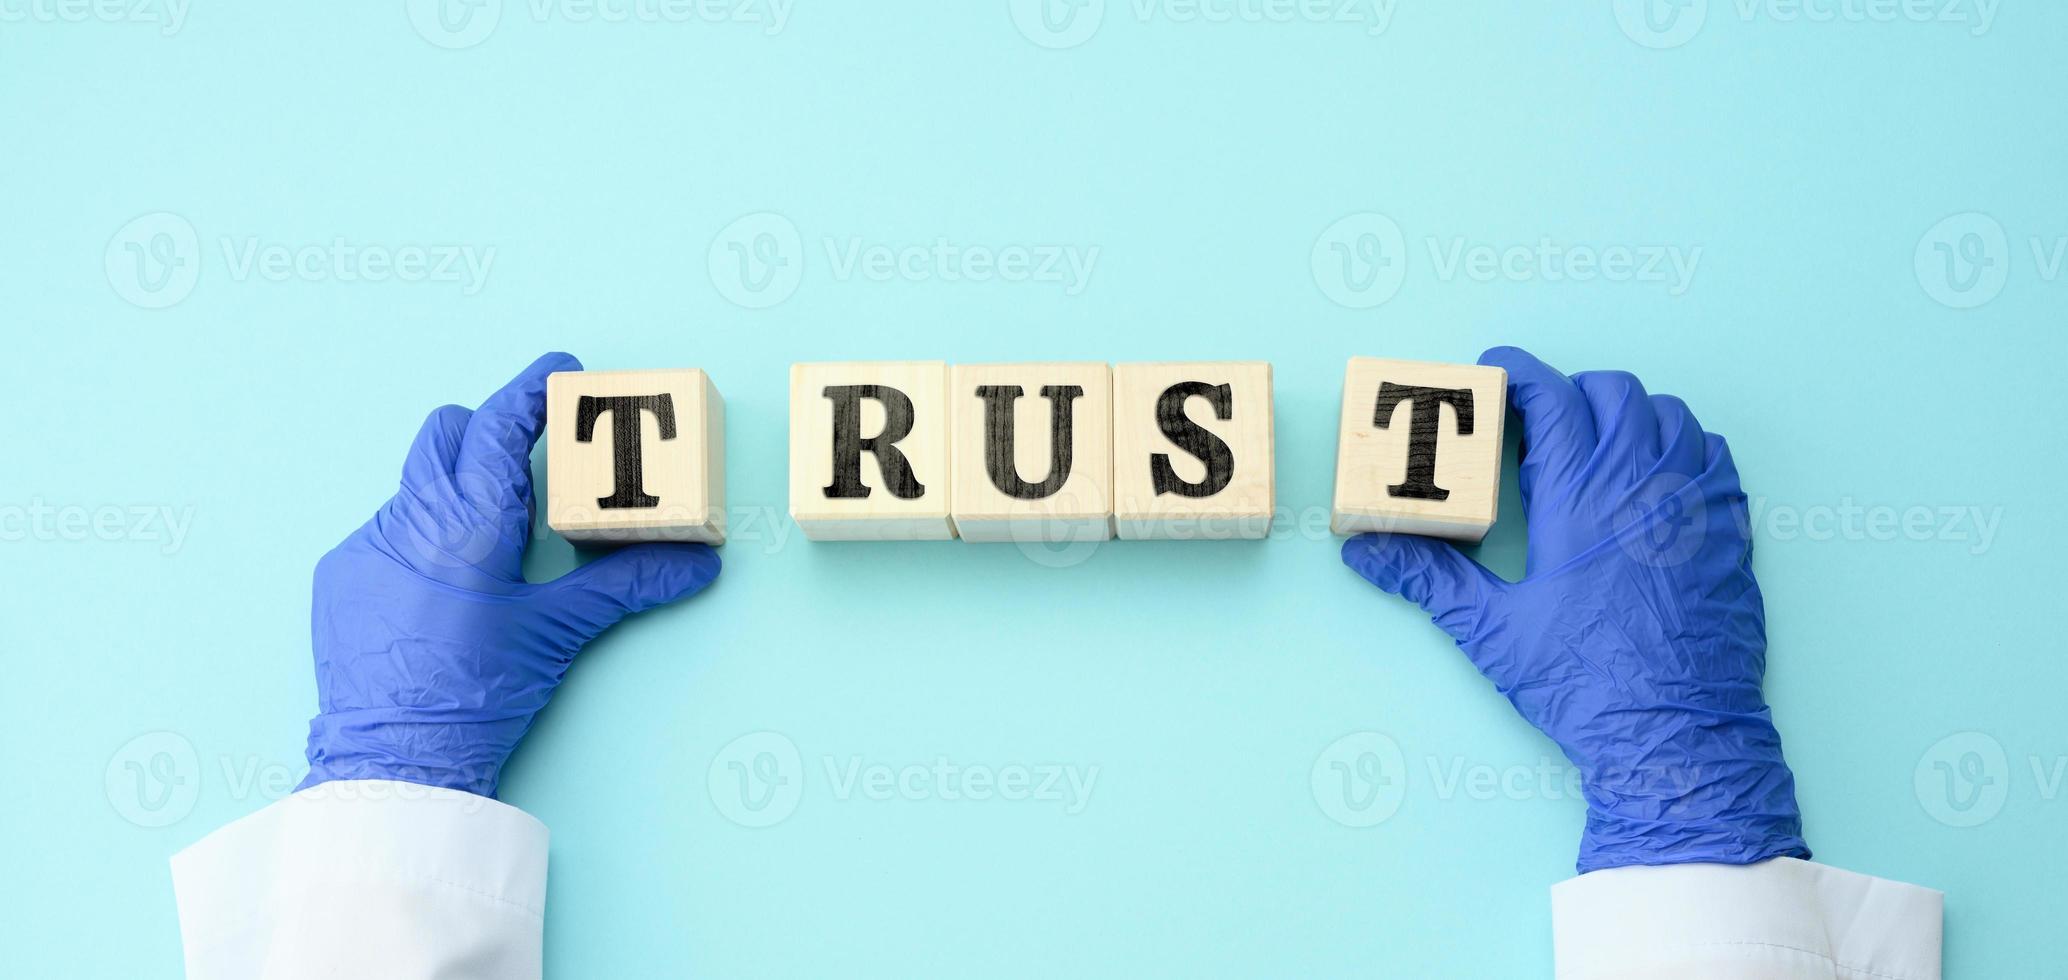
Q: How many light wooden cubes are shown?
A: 5